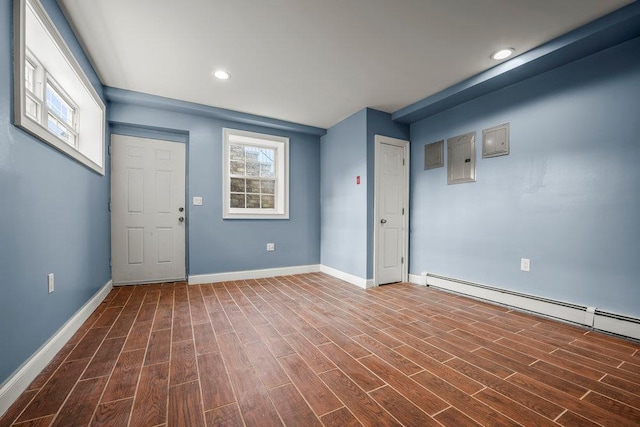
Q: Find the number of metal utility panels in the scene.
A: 3